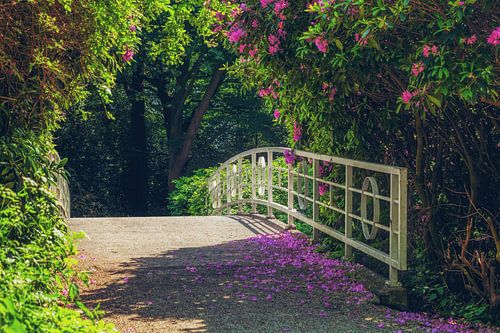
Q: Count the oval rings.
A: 5